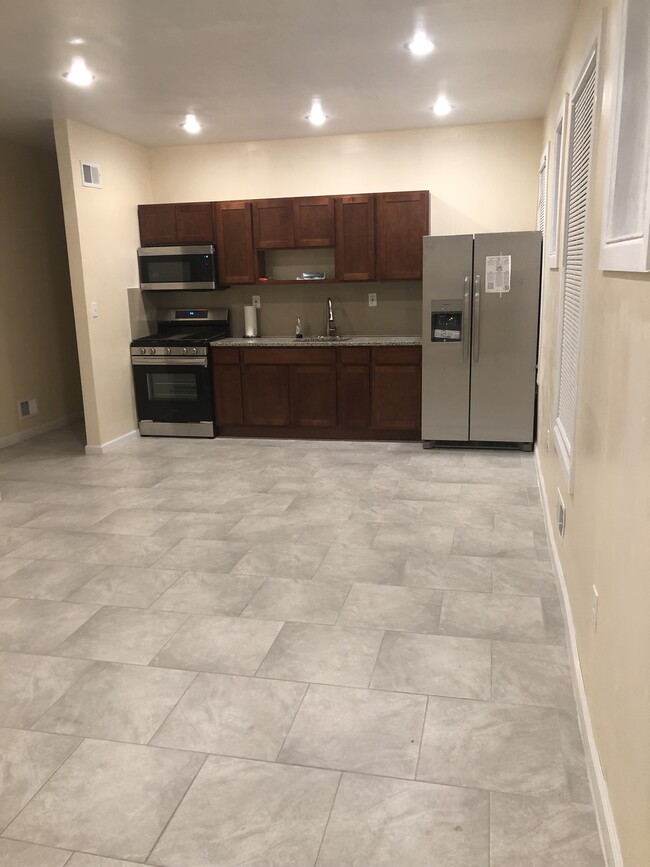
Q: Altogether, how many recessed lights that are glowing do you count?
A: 5